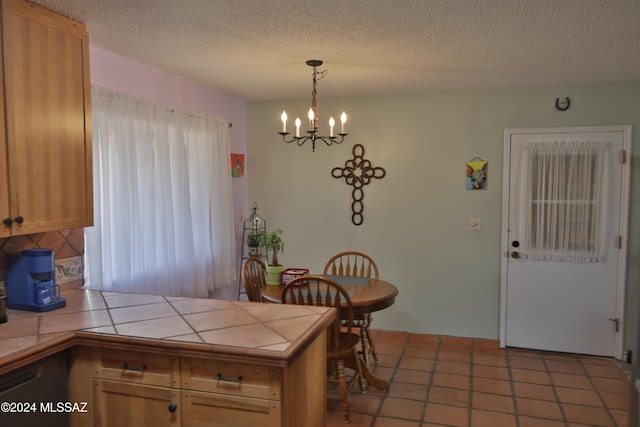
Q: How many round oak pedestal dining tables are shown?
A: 1